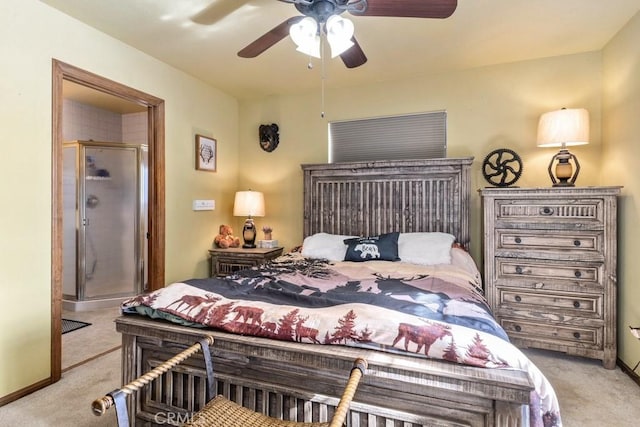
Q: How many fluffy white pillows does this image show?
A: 2